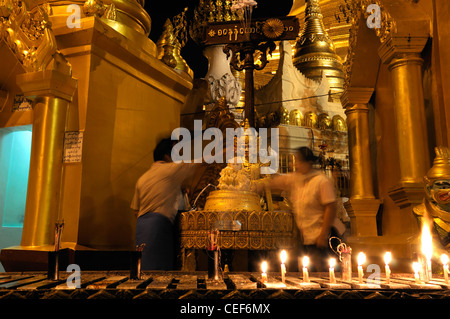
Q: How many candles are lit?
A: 9